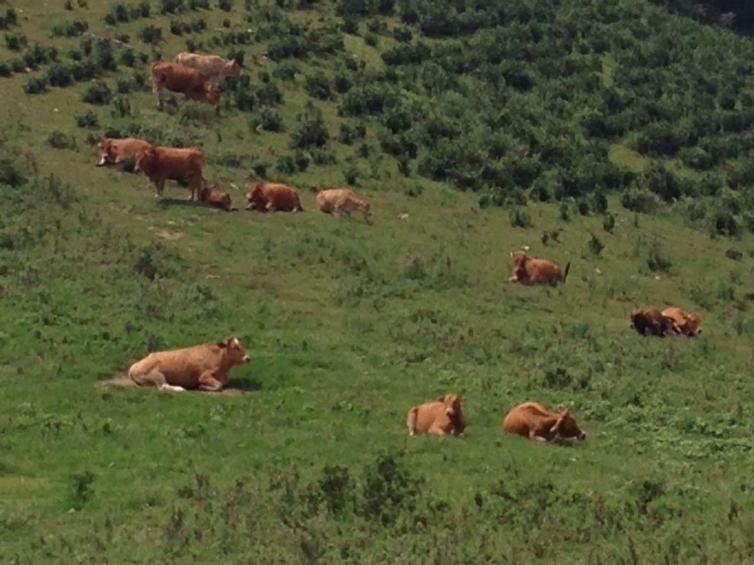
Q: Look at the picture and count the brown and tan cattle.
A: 13